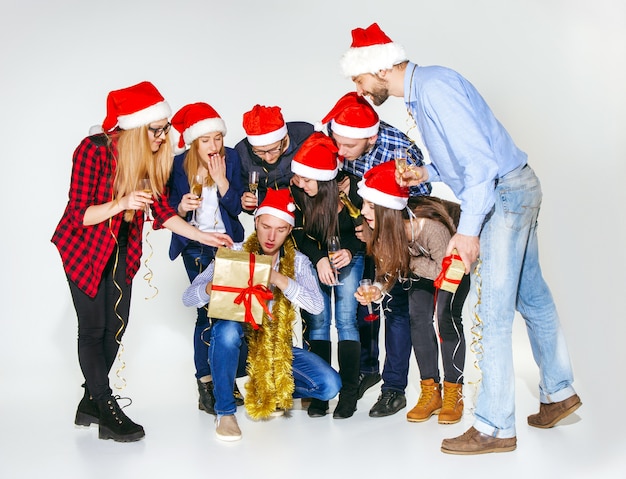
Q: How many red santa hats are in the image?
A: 8